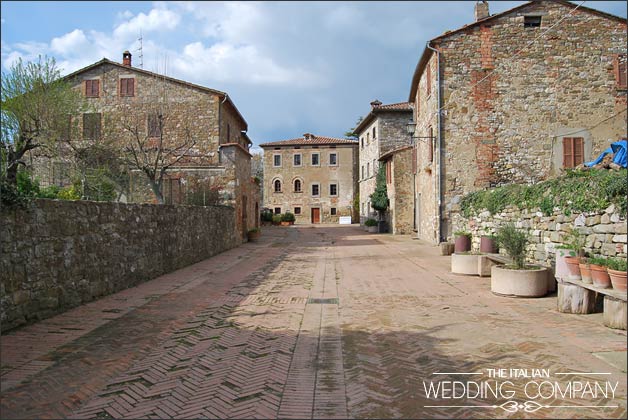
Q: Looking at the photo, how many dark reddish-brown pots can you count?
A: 2